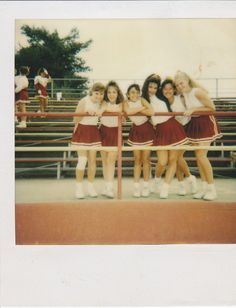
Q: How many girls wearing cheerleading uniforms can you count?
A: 8